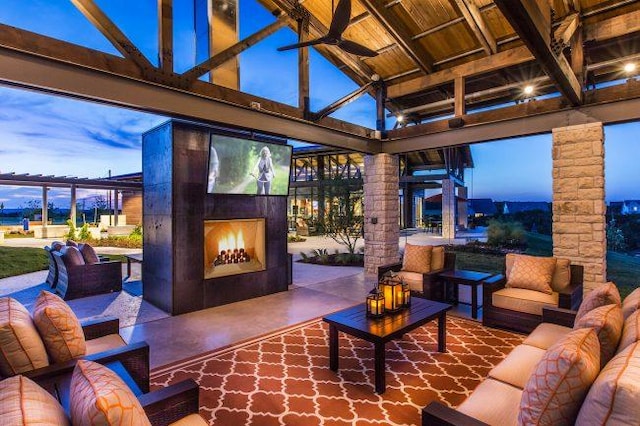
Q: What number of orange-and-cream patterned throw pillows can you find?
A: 7